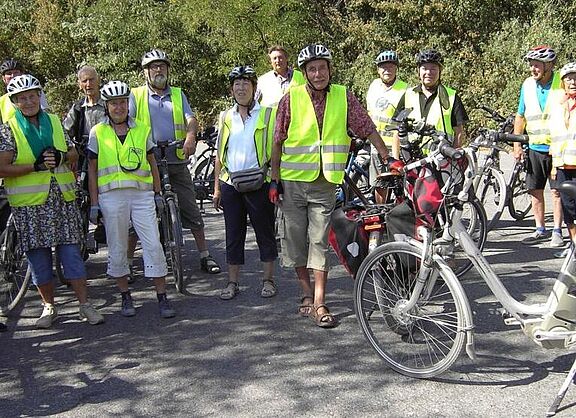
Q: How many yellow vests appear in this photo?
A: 11